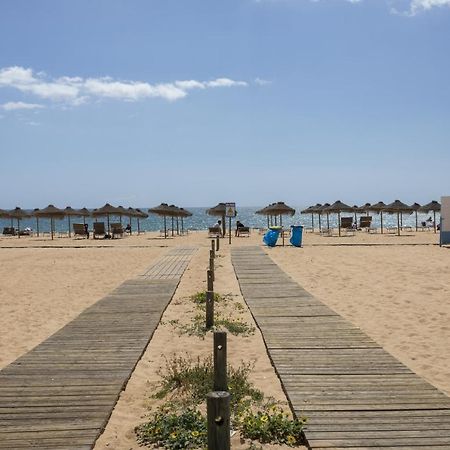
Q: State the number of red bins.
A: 0